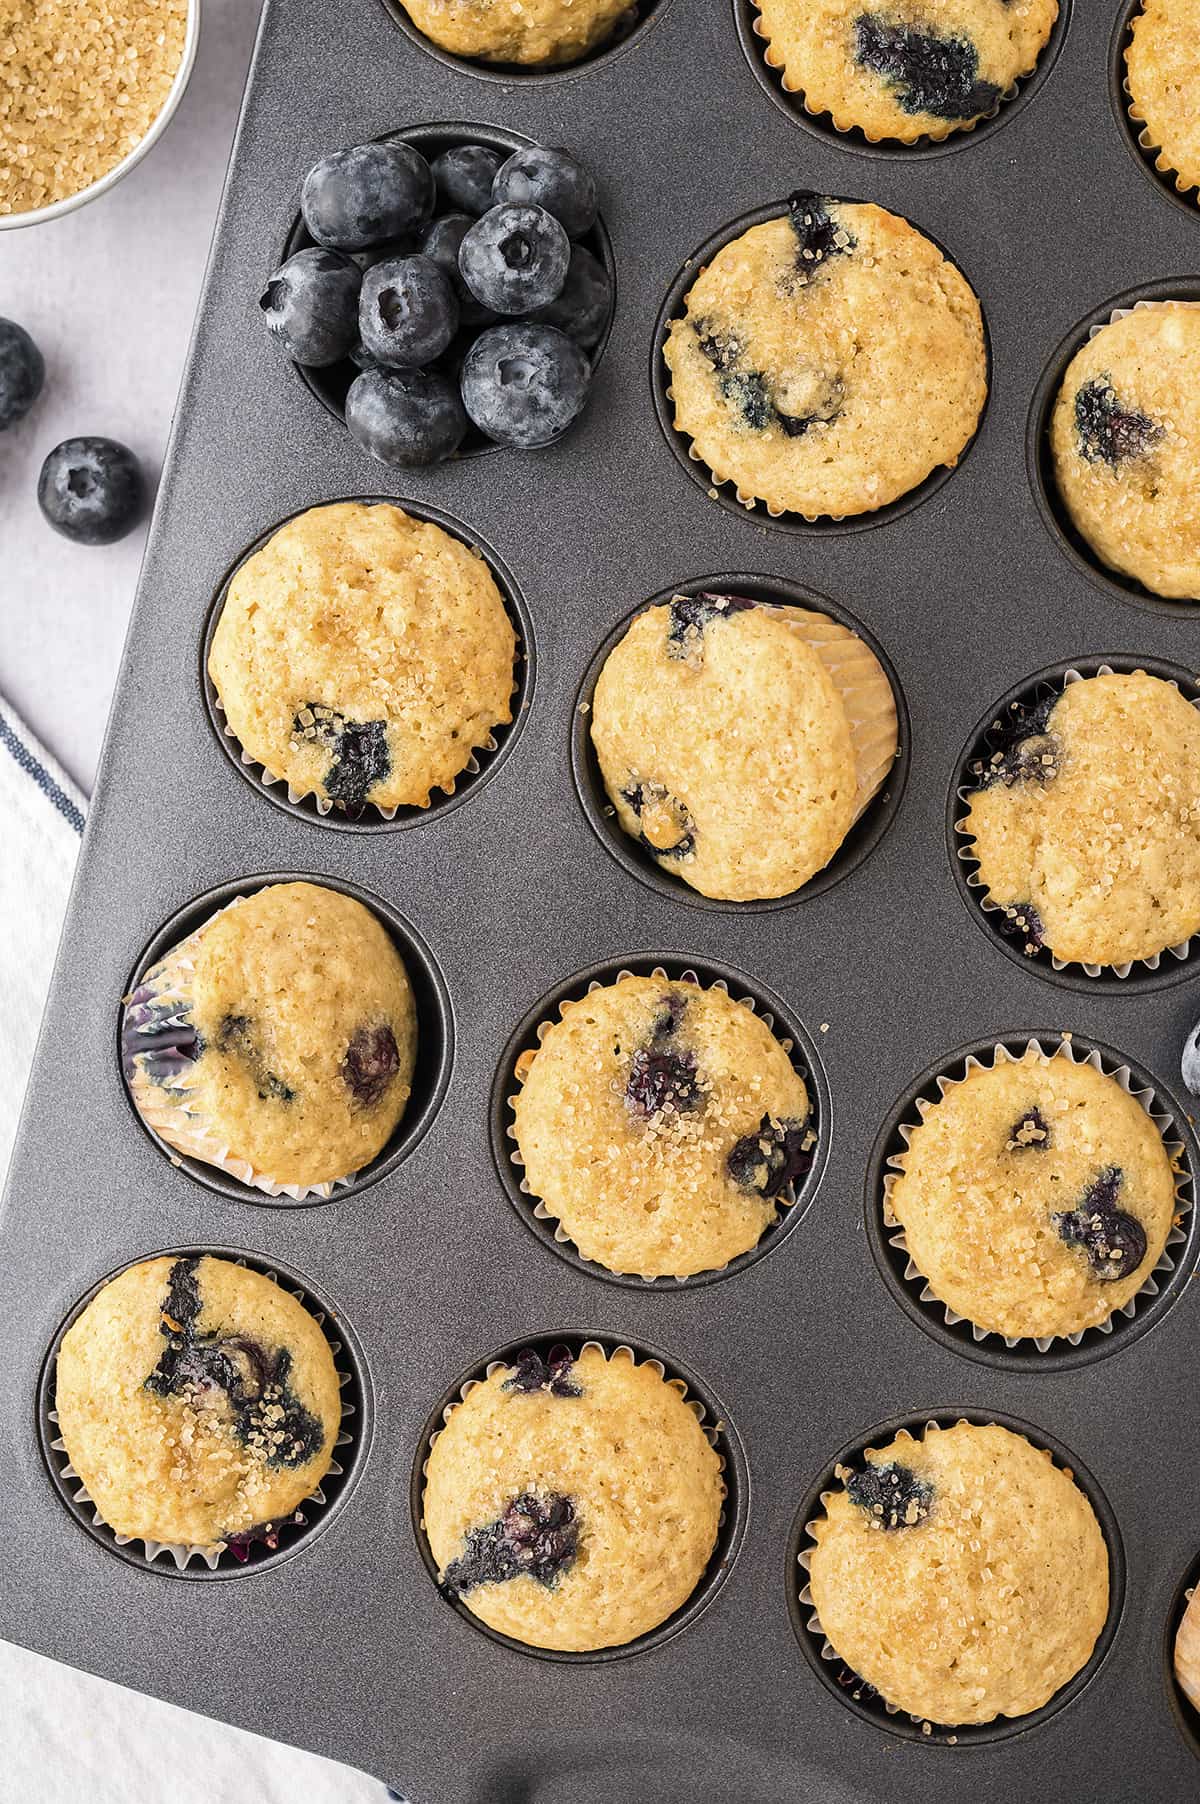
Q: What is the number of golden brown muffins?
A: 15